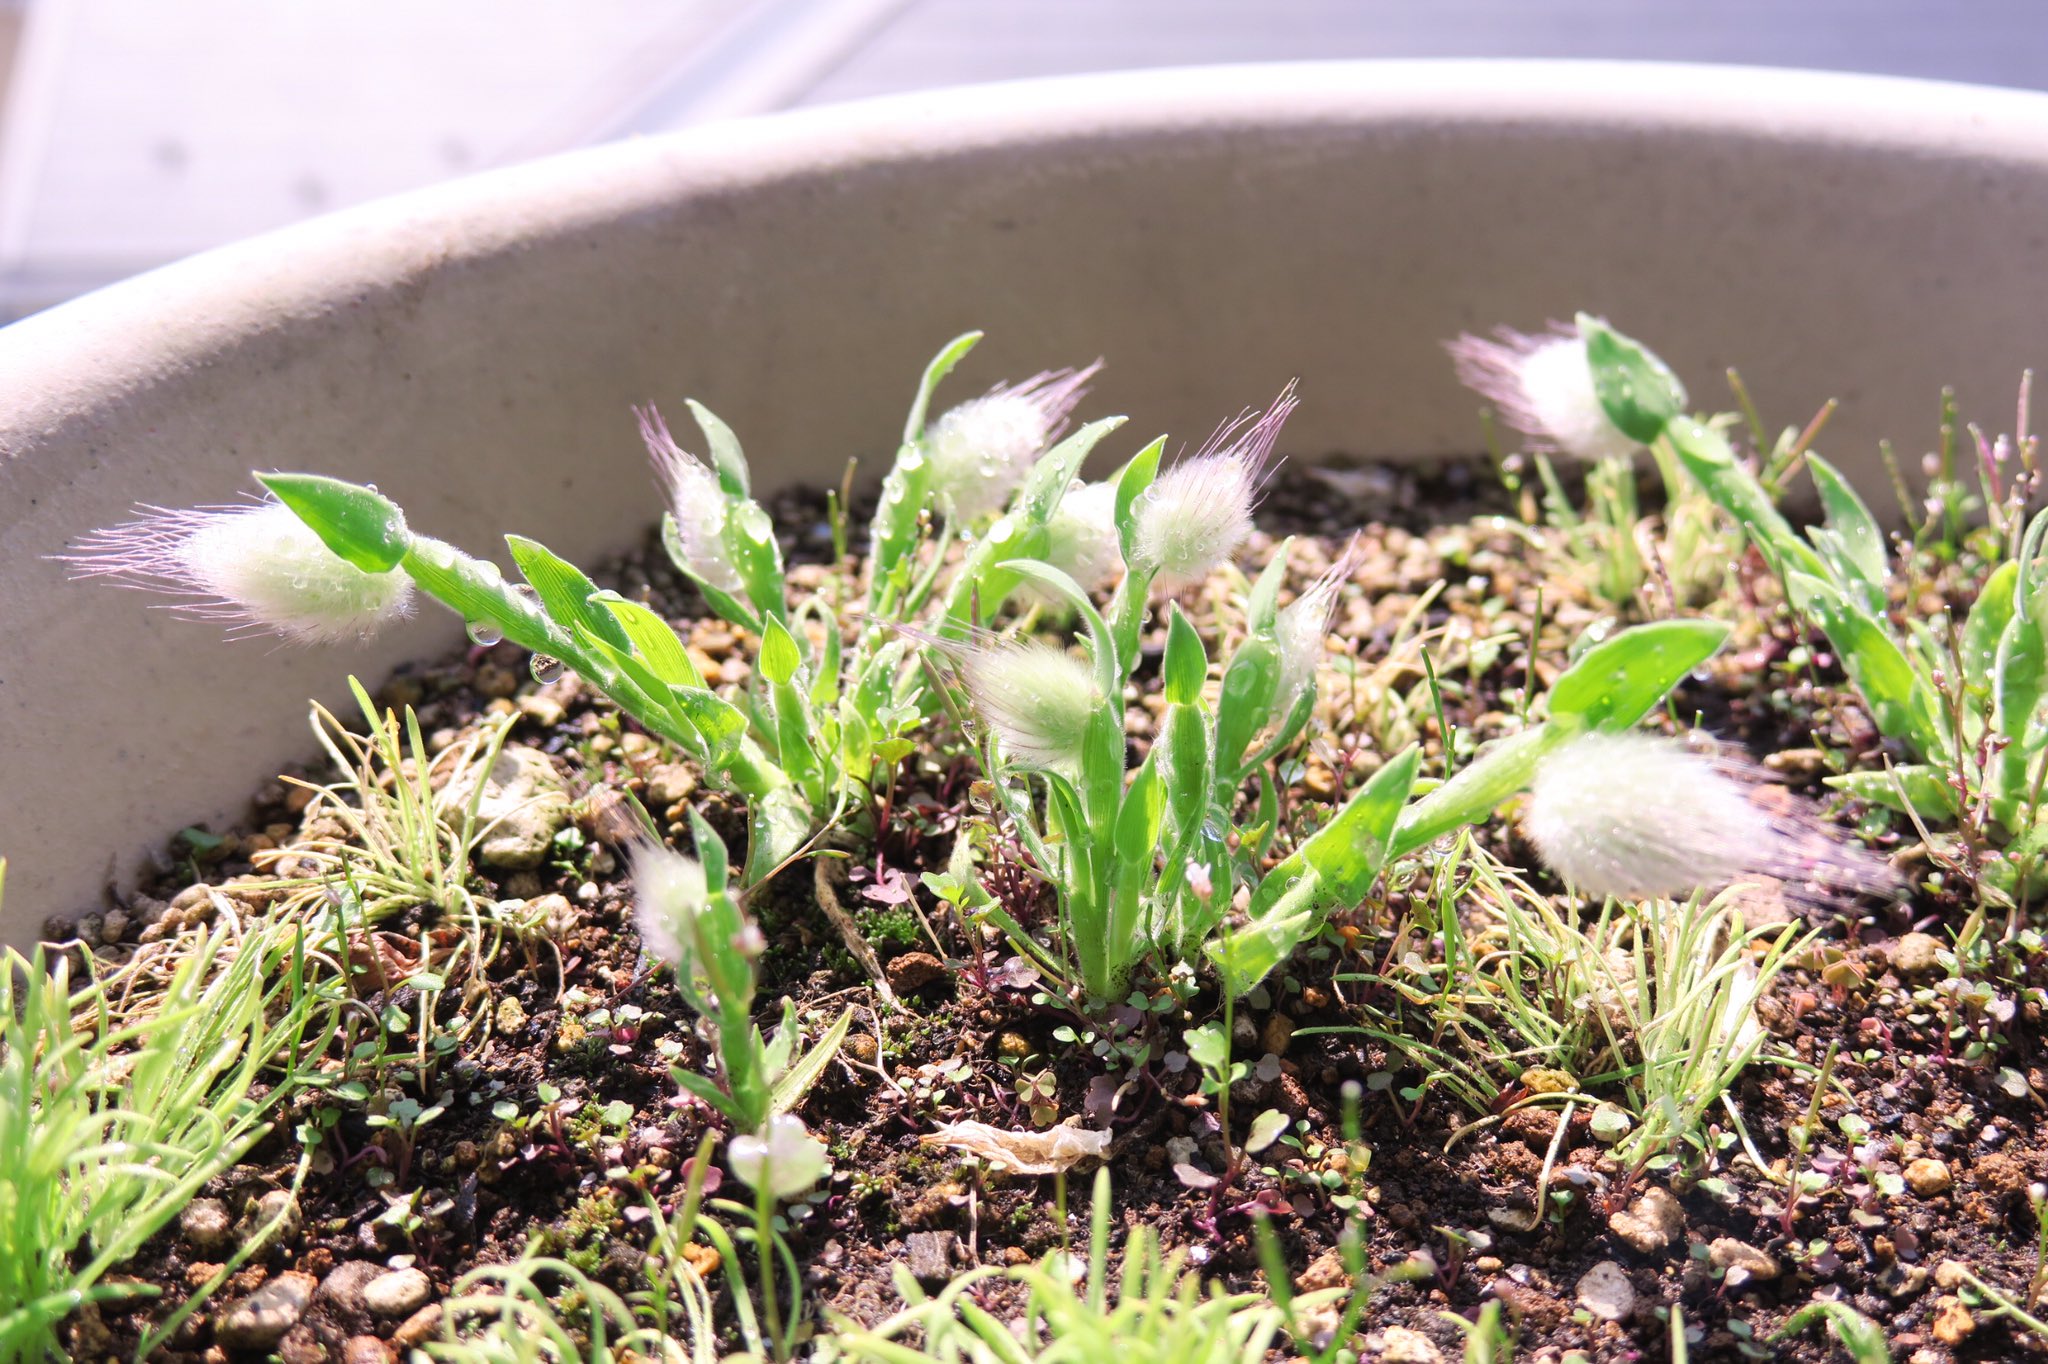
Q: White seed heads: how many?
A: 10